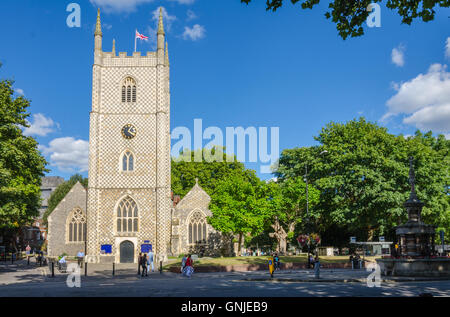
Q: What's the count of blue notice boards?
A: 2